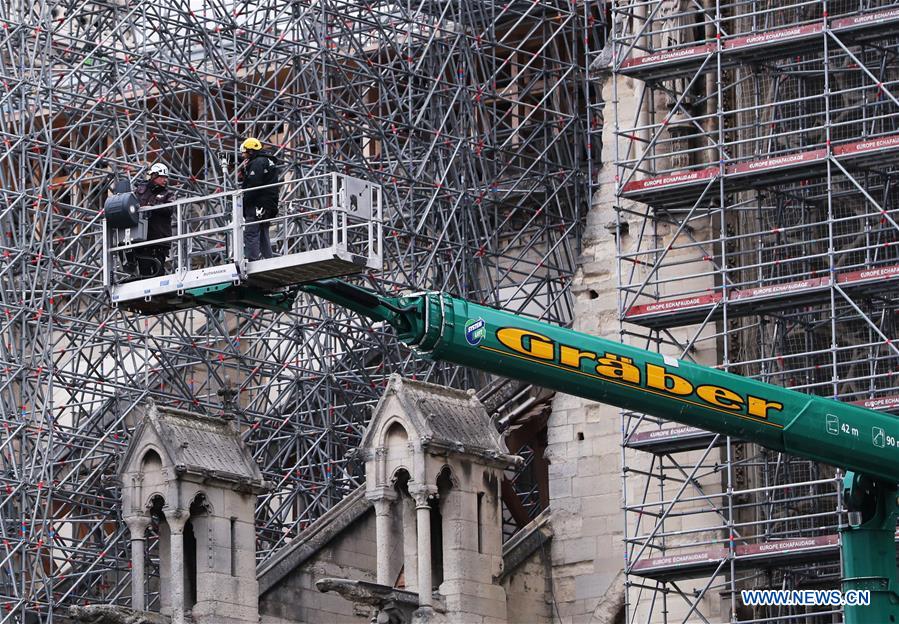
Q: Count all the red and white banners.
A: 13